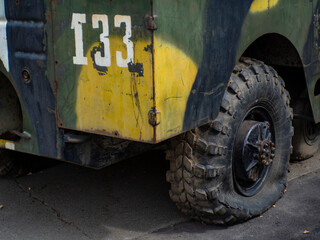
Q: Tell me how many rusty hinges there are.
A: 2